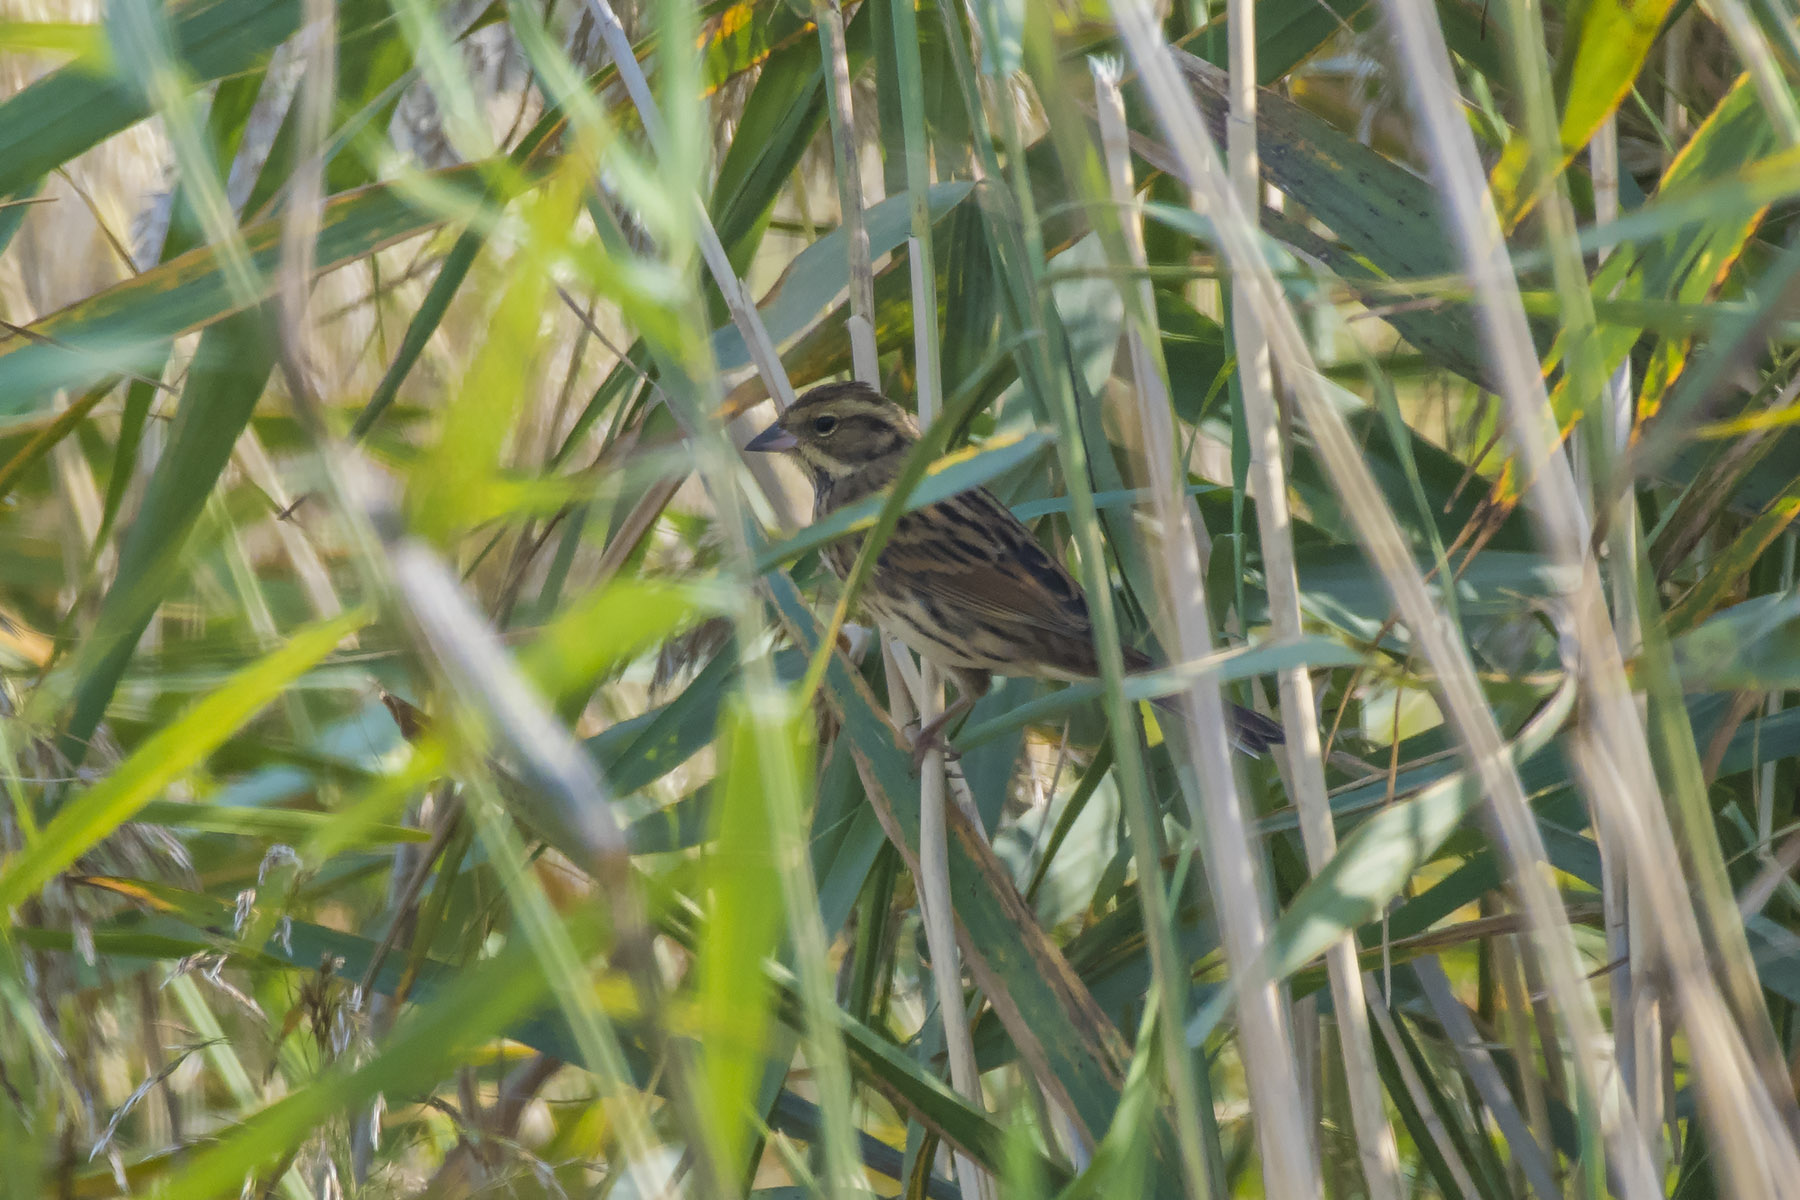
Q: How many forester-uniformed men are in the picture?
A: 0